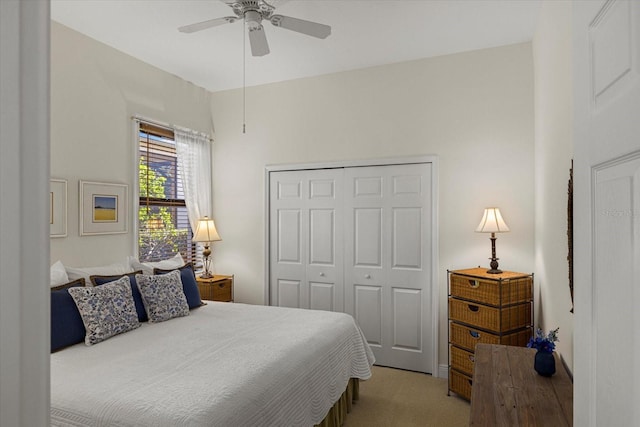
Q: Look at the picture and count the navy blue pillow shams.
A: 3